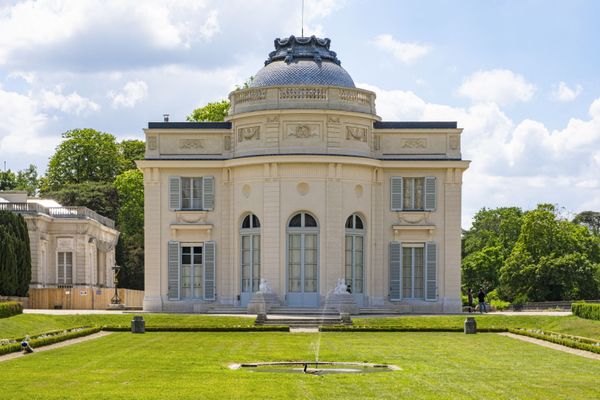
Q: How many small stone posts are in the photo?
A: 2